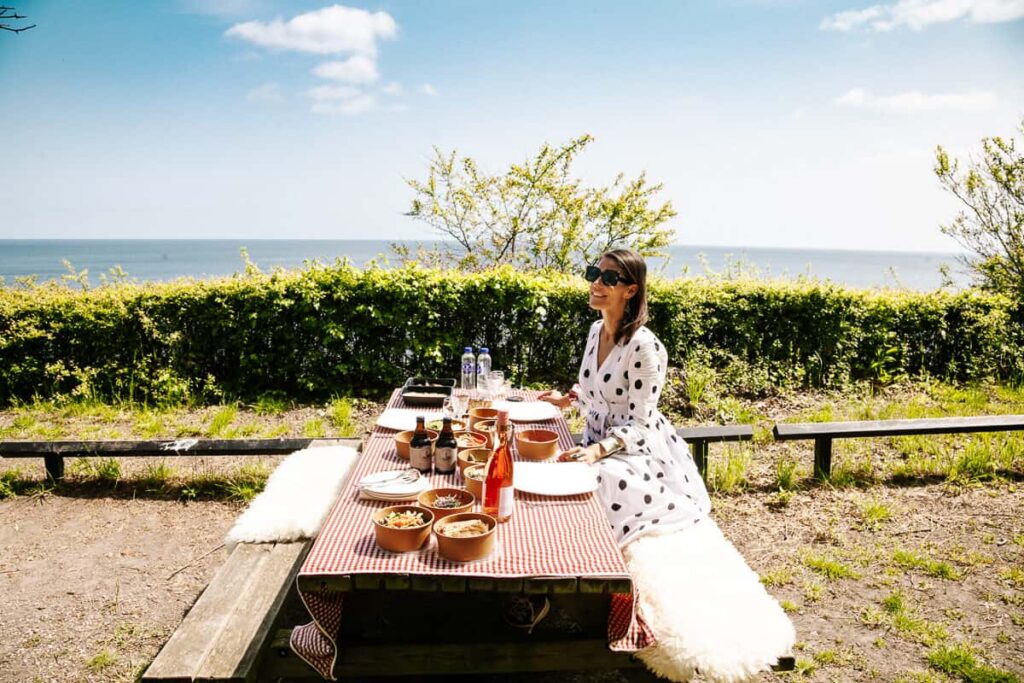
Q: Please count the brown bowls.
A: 11